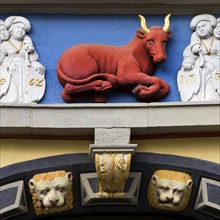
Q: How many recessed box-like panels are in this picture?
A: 3